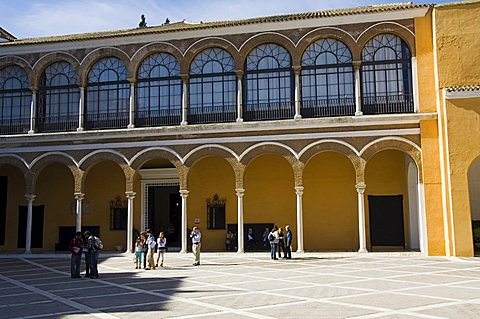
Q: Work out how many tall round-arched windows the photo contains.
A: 8